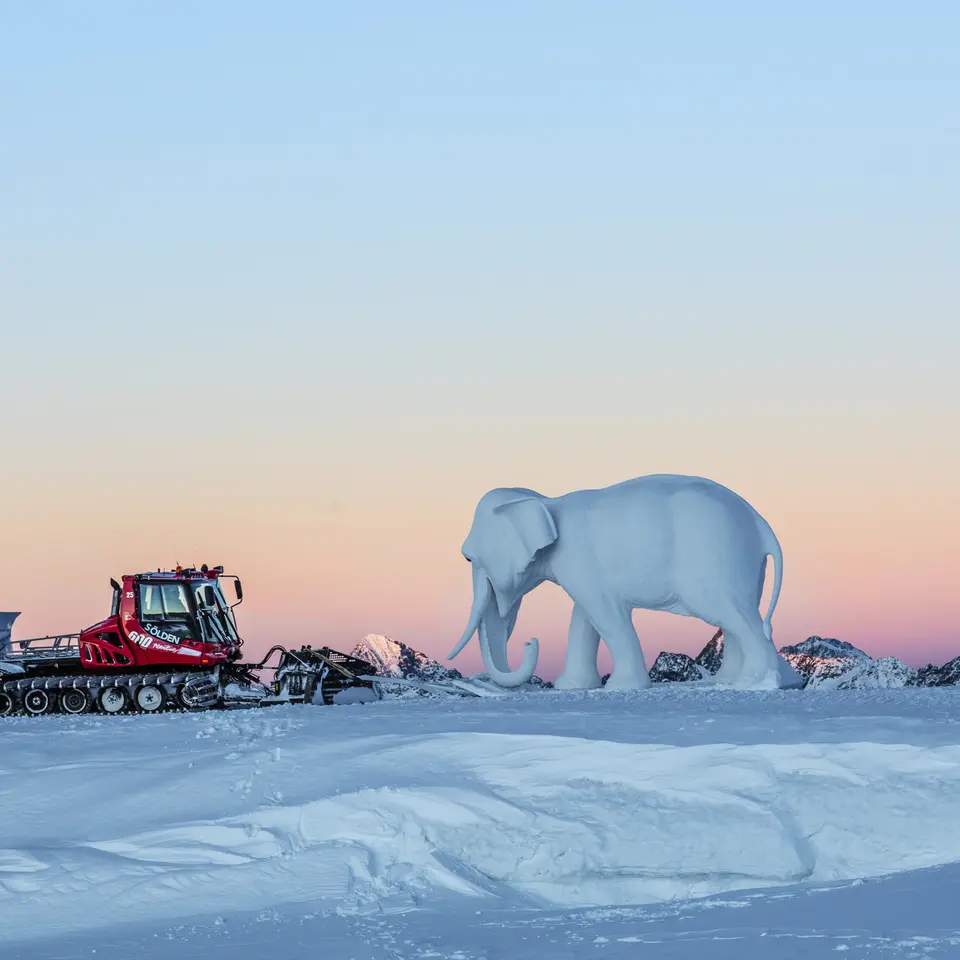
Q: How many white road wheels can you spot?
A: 2